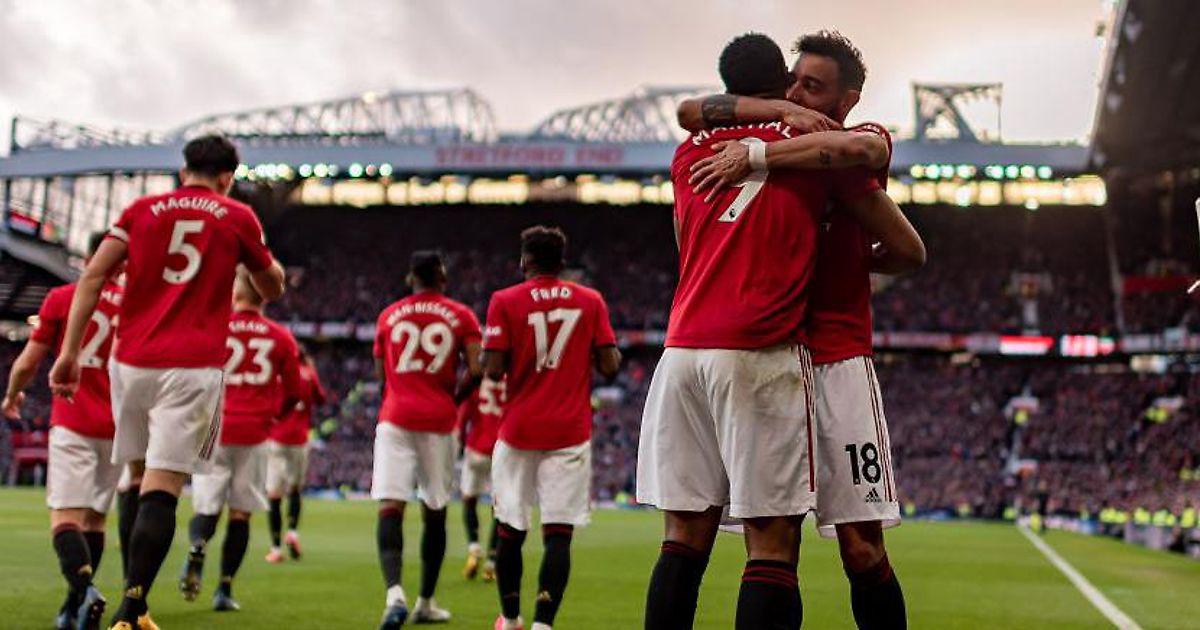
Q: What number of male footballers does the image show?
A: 9